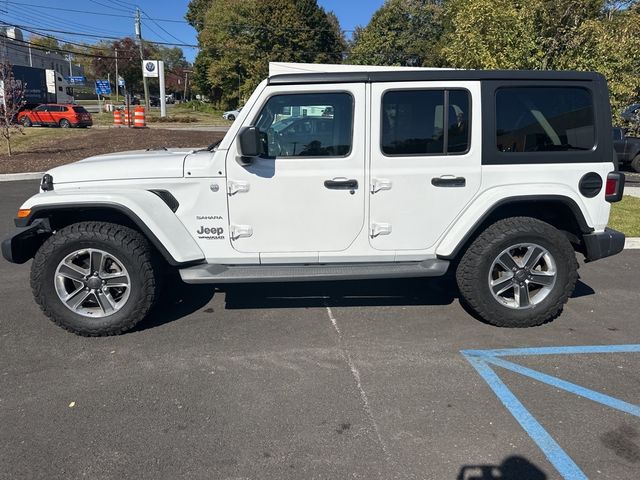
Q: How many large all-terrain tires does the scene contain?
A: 2